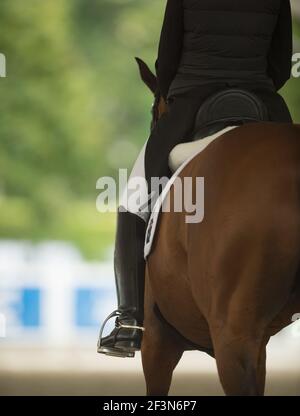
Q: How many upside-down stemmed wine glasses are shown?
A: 0